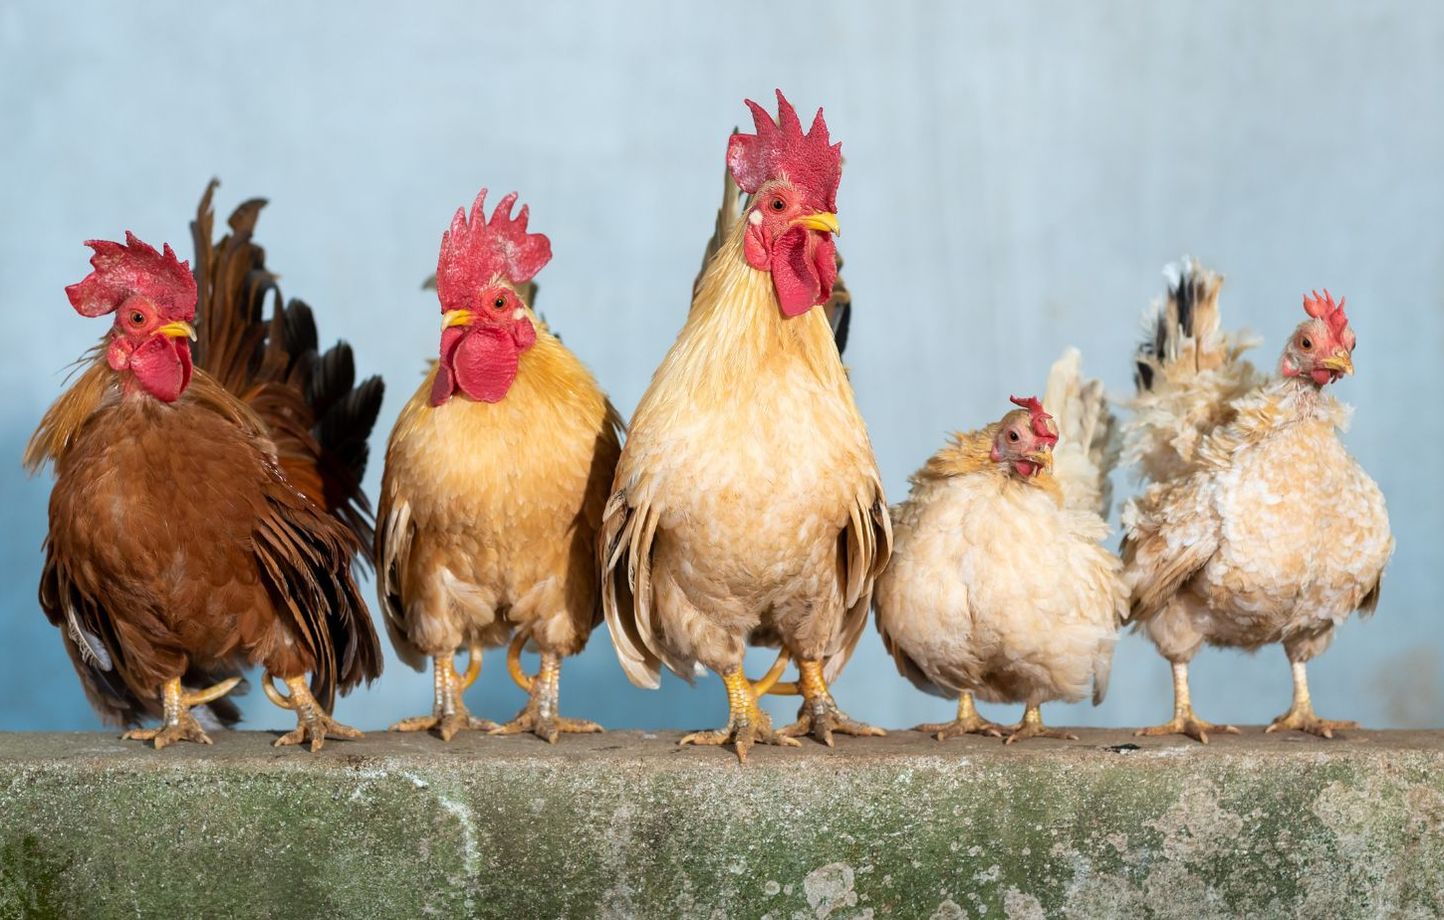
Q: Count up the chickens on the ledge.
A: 5